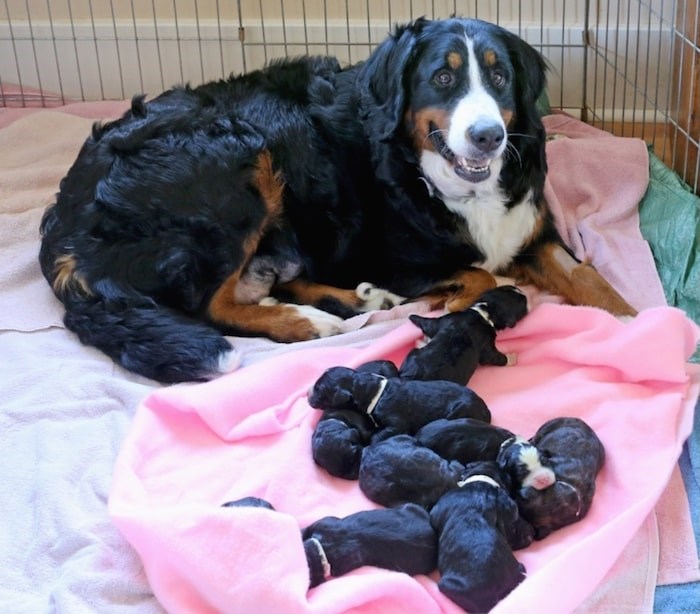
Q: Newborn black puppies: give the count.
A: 10